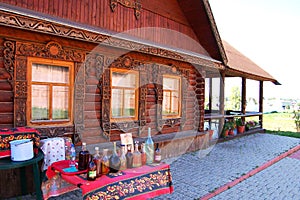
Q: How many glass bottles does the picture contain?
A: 11